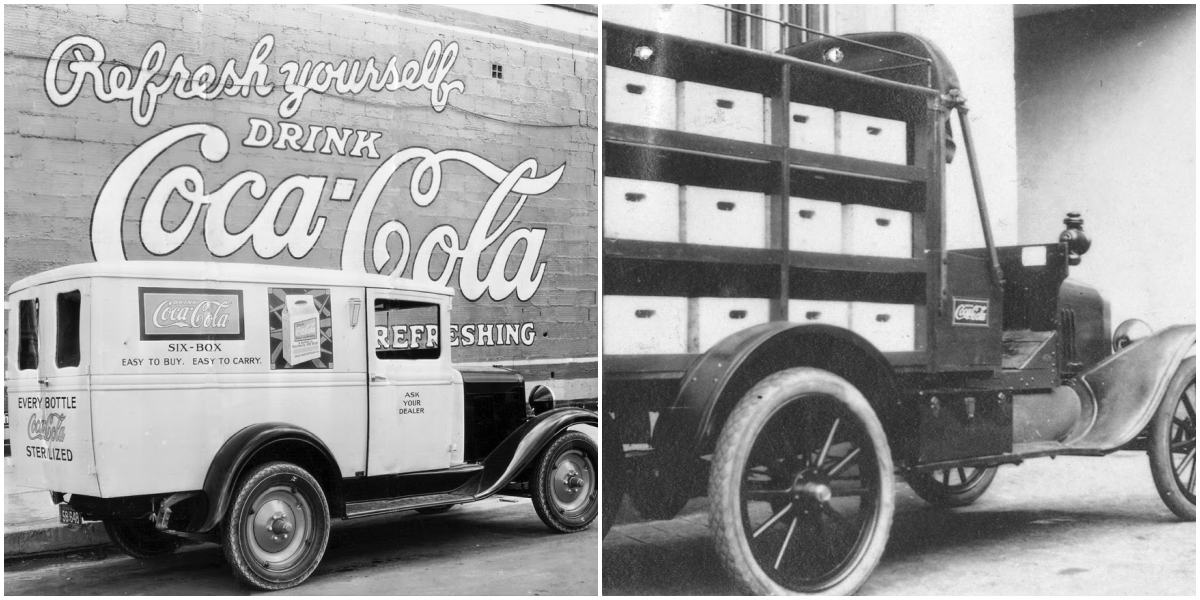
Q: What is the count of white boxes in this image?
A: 12